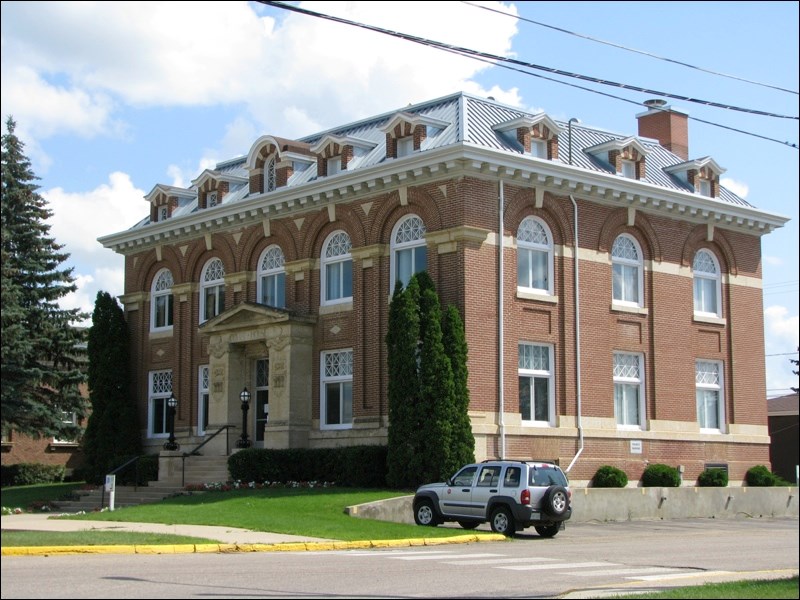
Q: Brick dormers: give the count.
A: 8